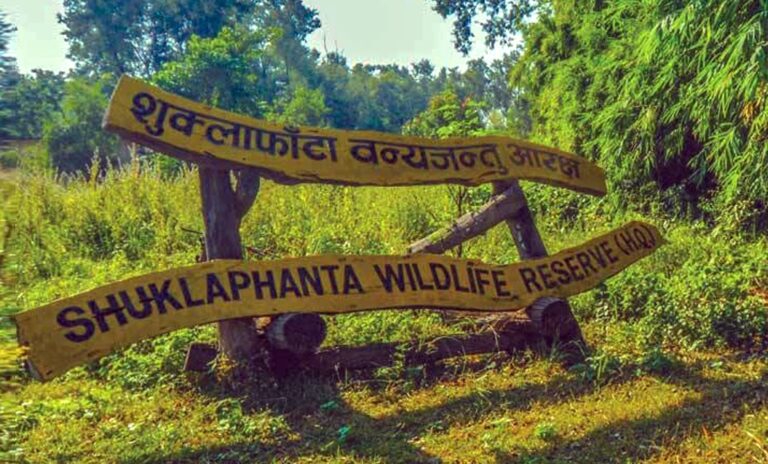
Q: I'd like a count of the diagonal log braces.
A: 1